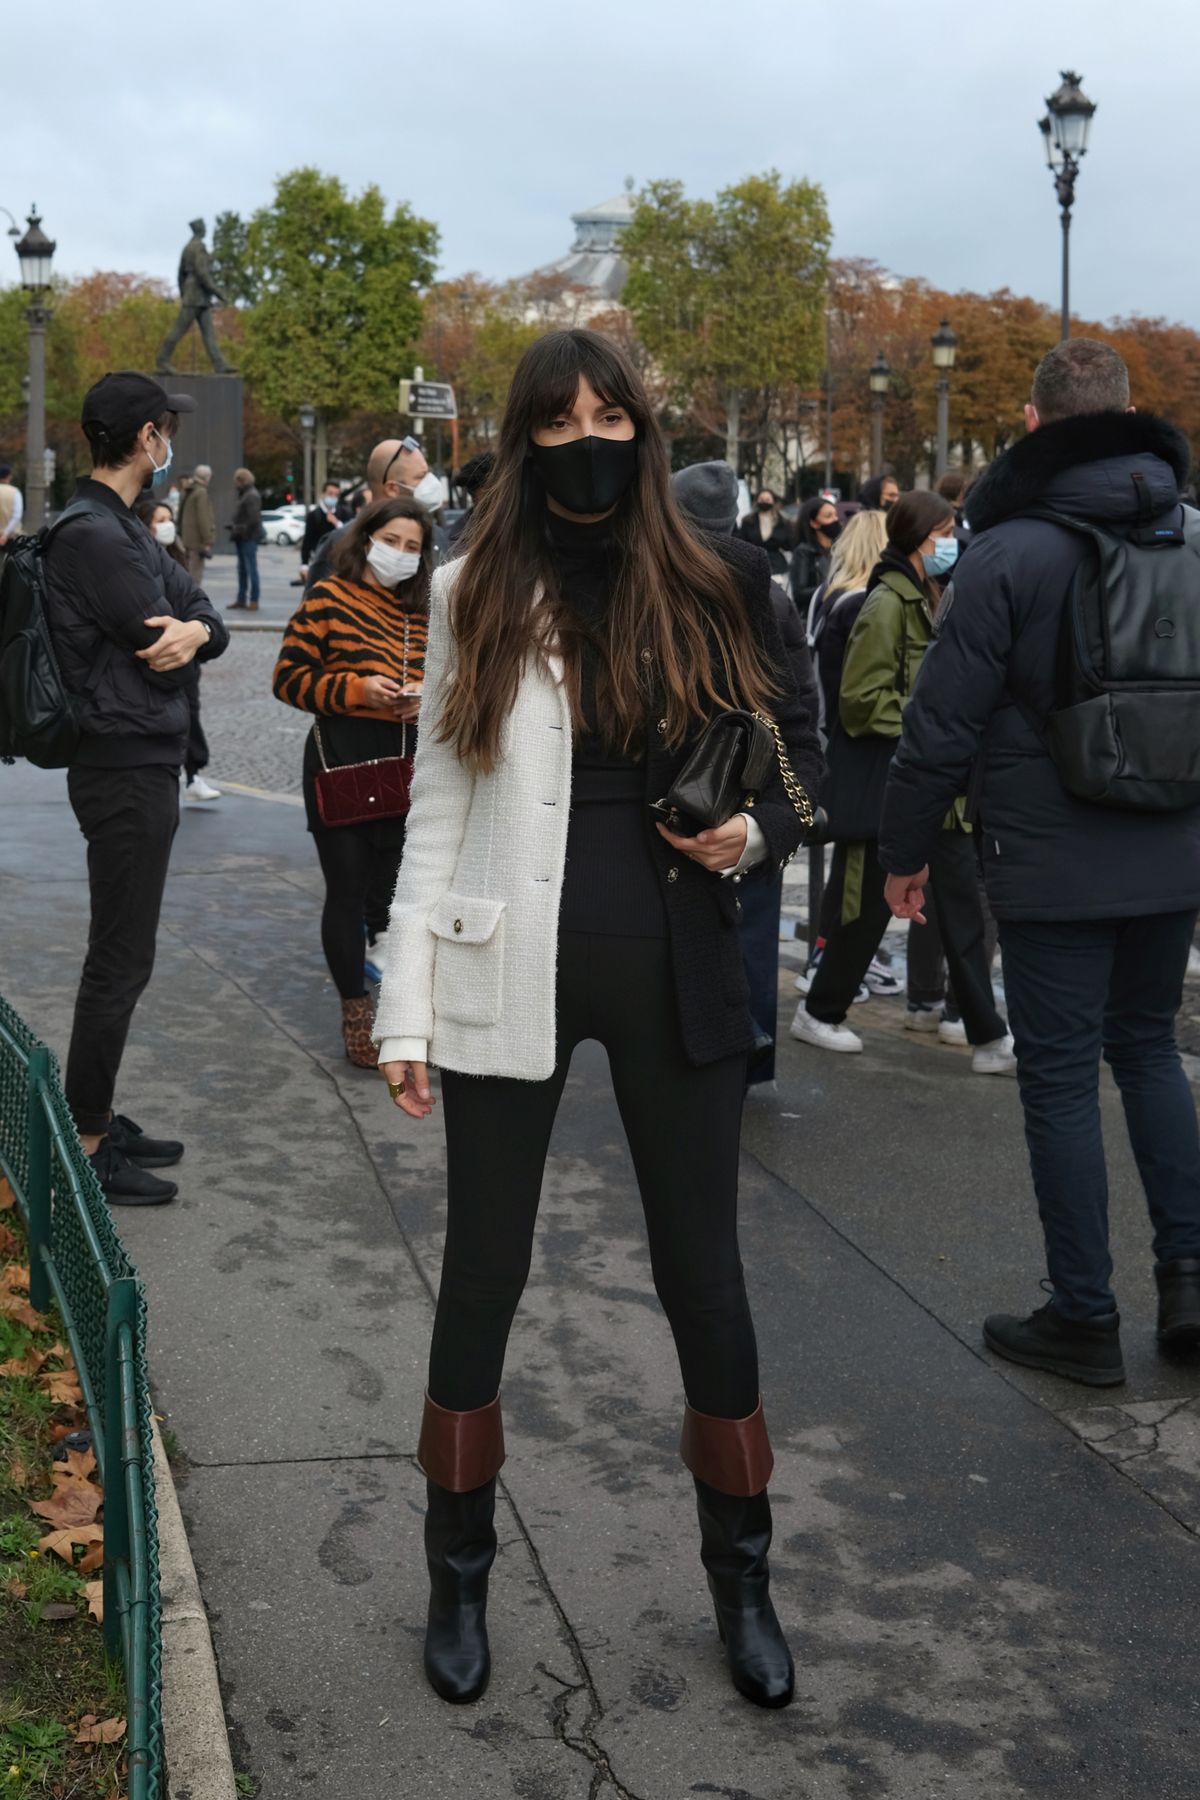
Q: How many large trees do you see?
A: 2